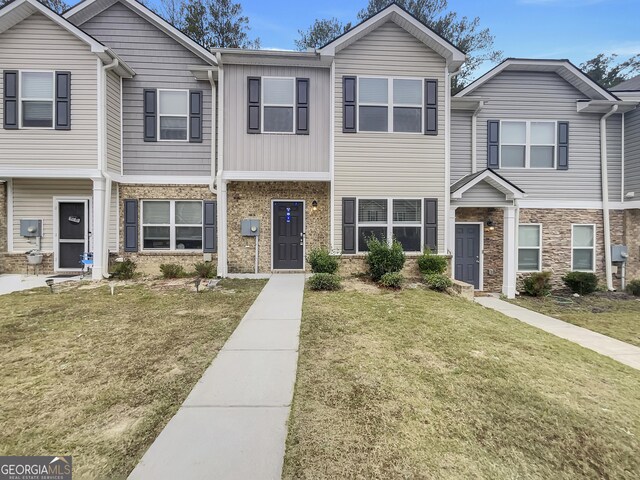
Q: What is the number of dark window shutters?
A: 14